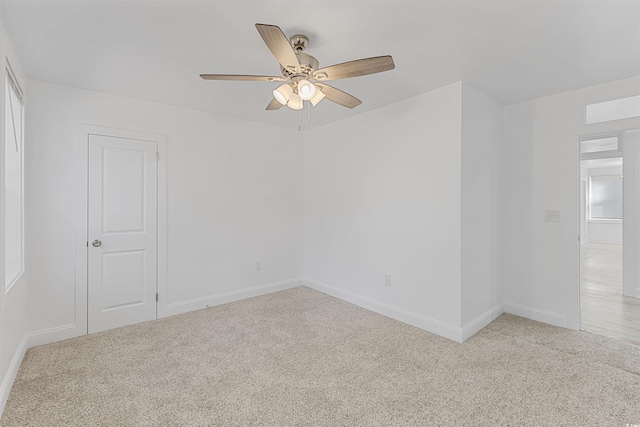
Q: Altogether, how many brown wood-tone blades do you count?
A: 5